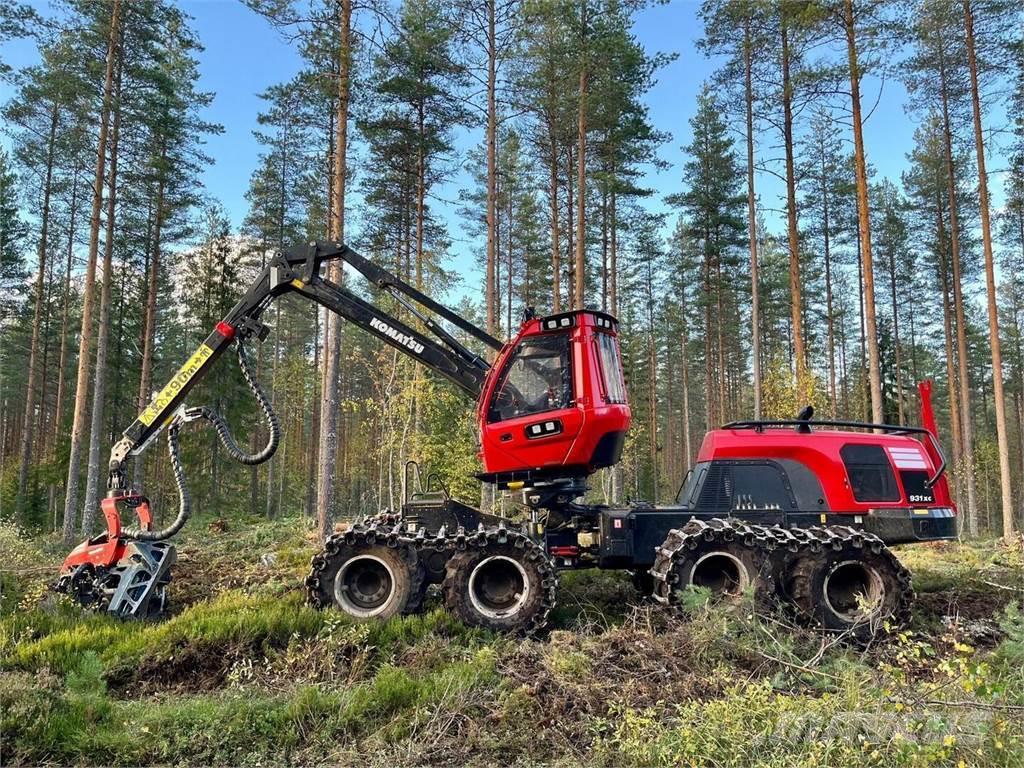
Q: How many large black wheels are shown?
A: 4